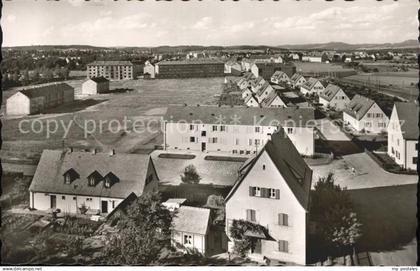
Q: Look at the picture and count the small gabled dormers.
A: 3